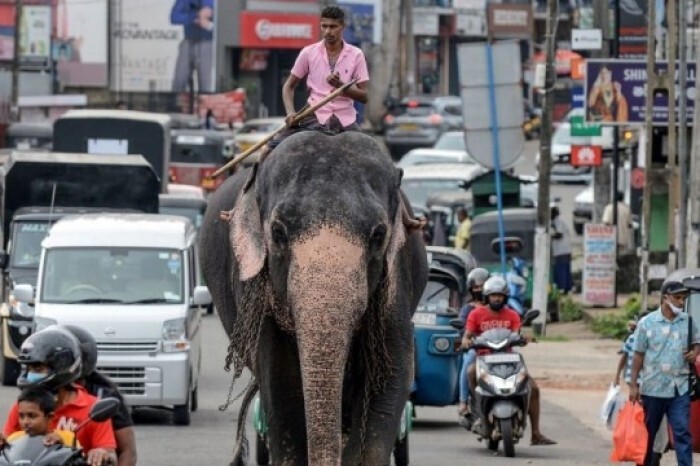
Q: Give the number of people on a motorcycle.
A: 5